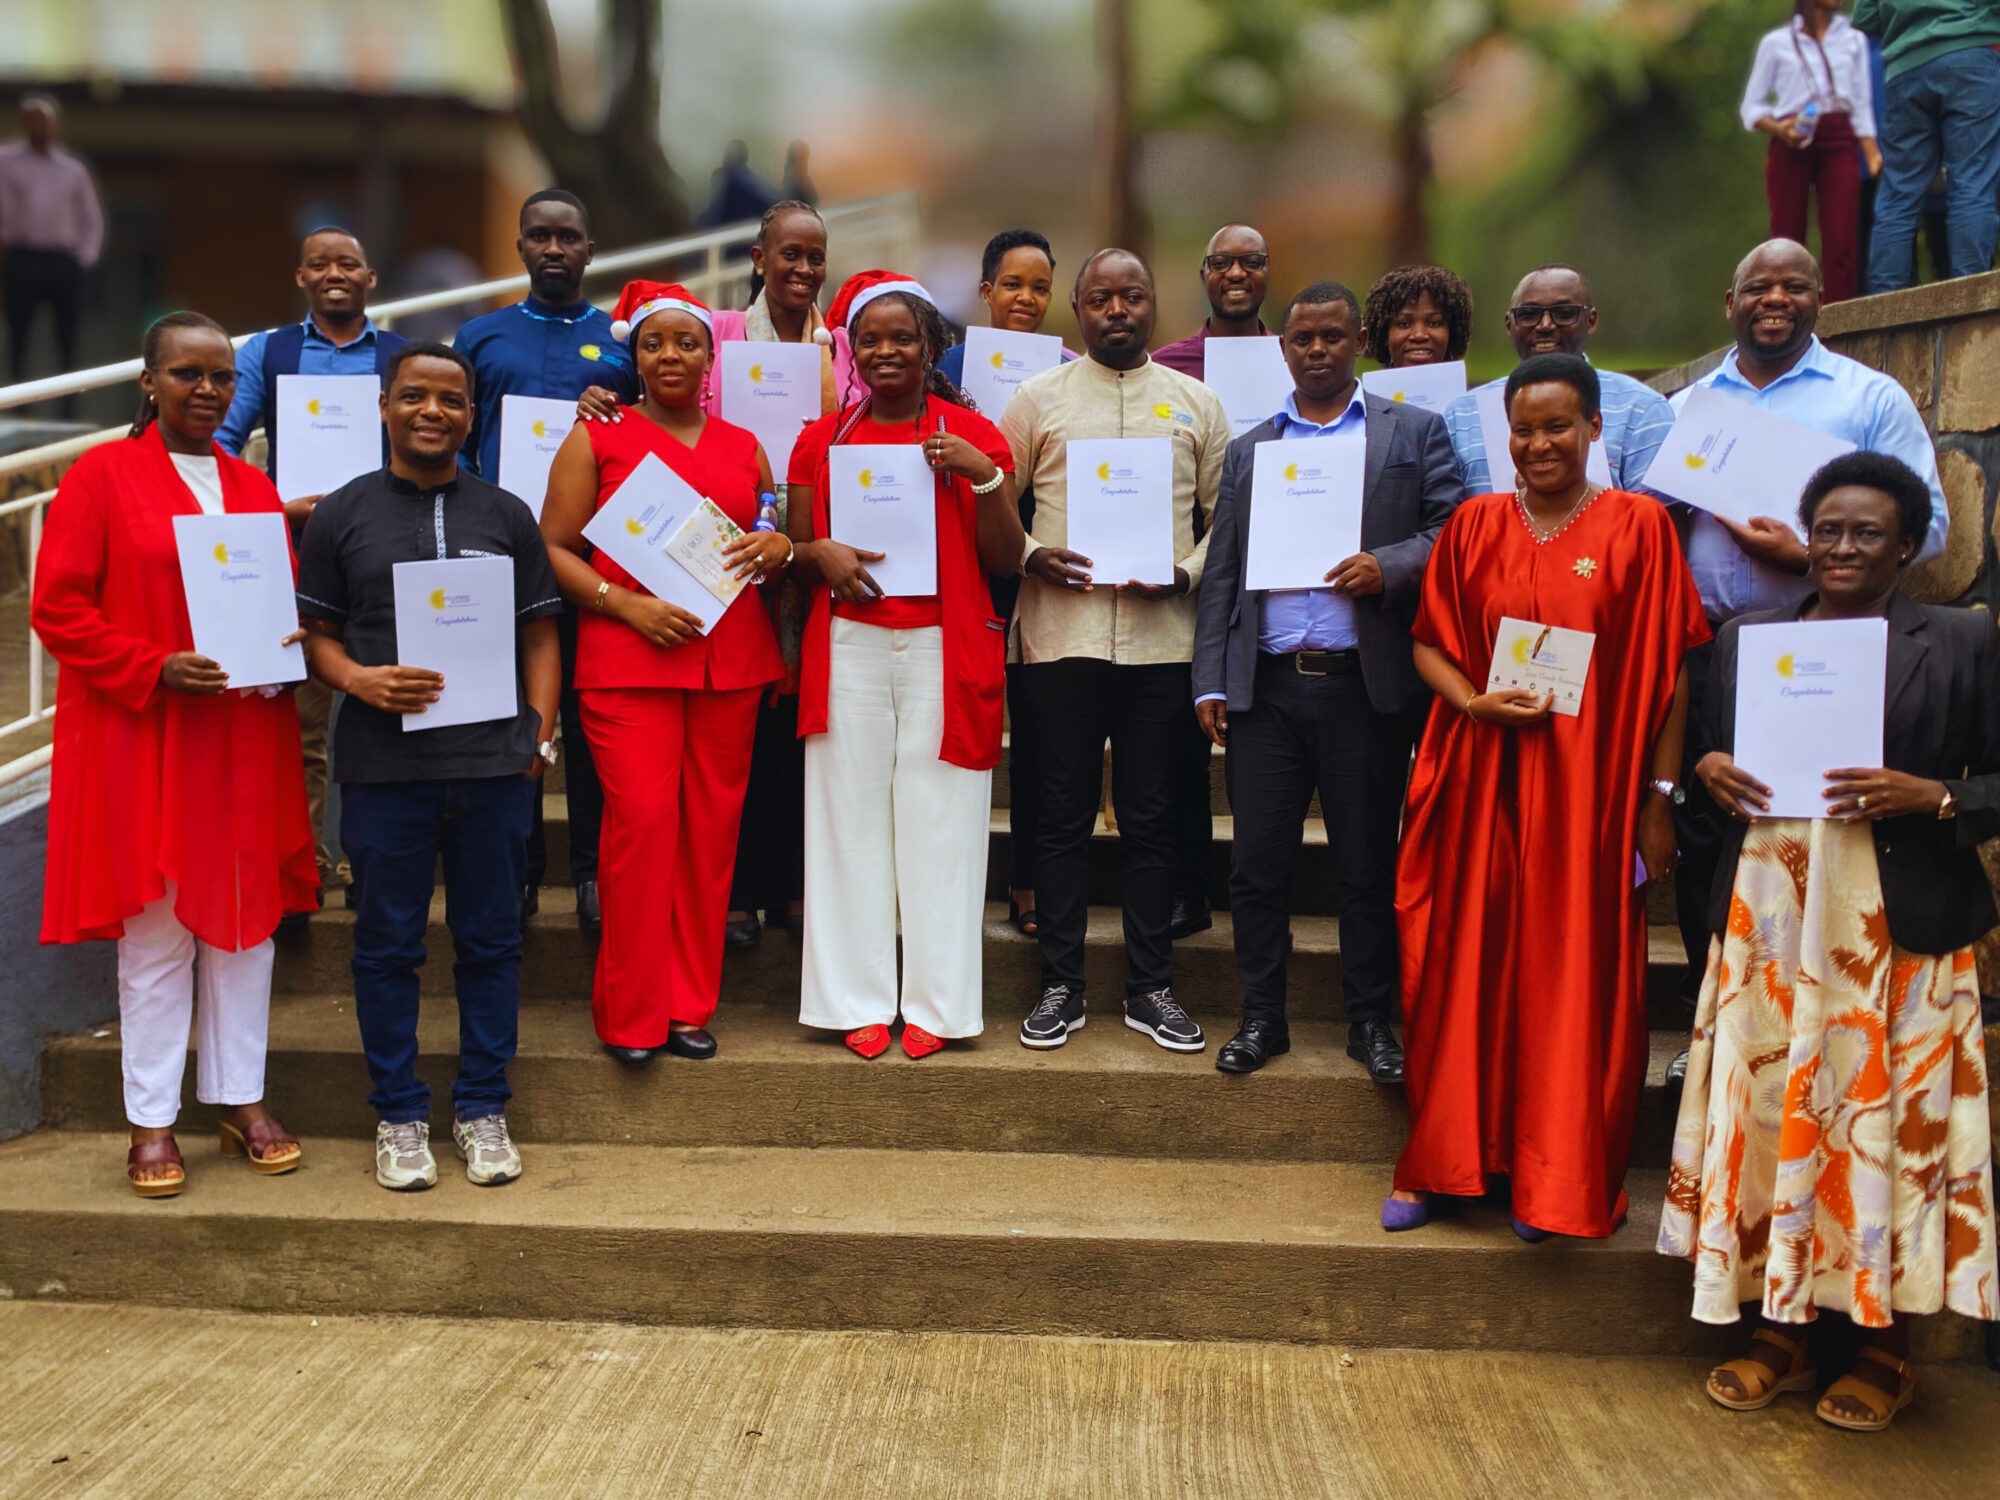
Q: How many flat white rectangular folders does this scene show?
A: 15